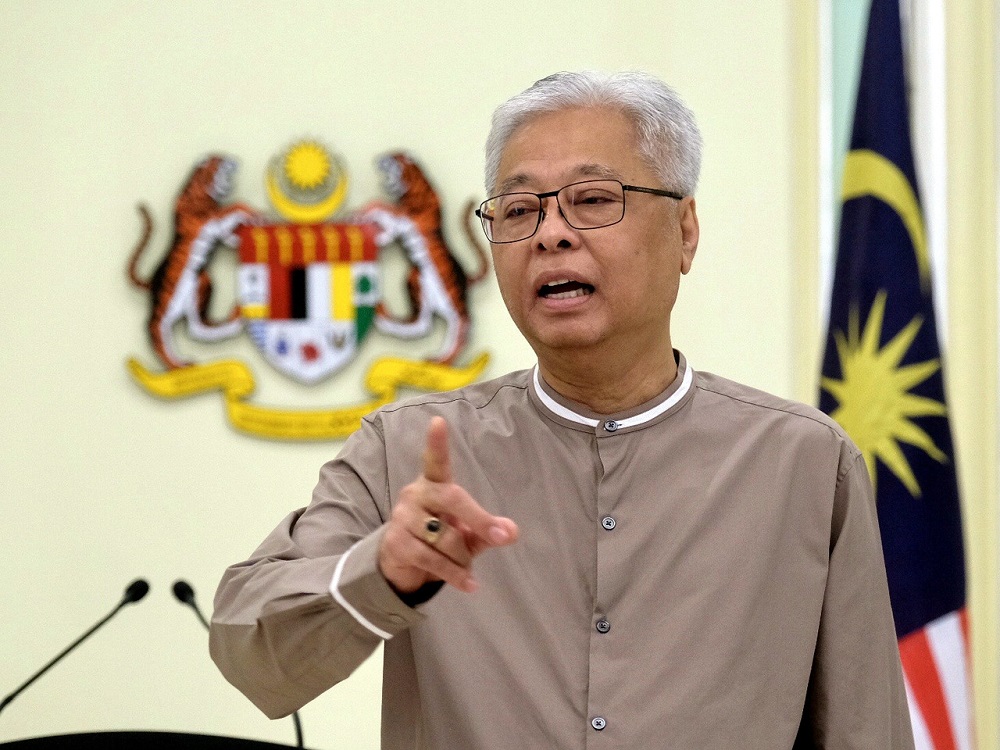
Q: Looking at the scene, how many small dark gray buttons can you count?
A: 4